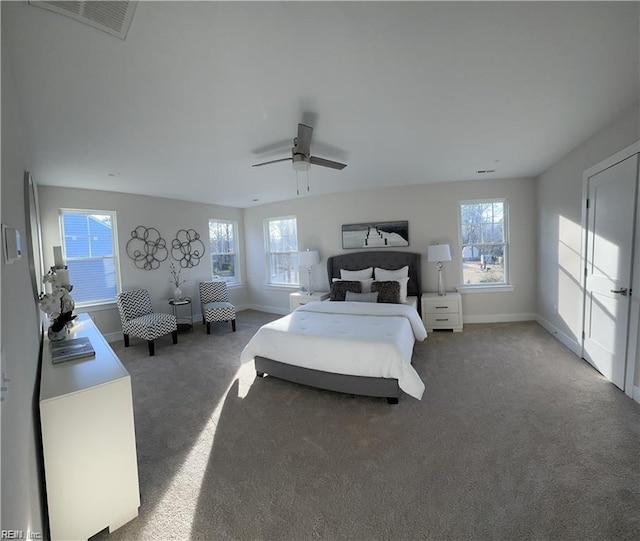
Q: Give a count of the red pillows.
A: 0